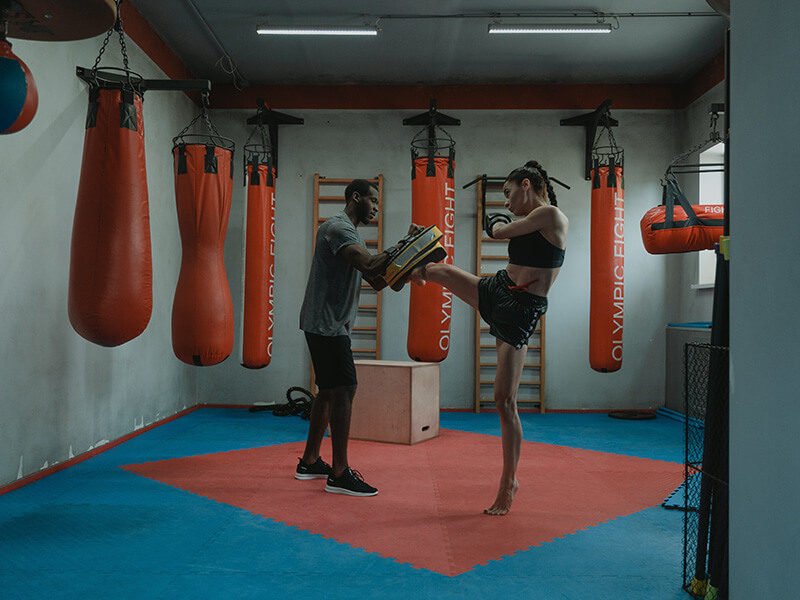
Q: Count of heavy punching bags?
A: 6